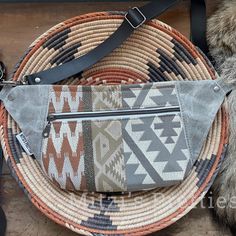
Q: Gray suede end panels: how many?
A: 2